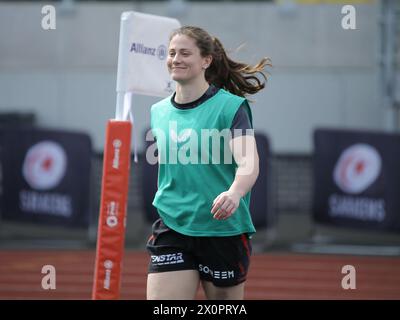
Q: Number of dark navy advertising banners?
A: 3